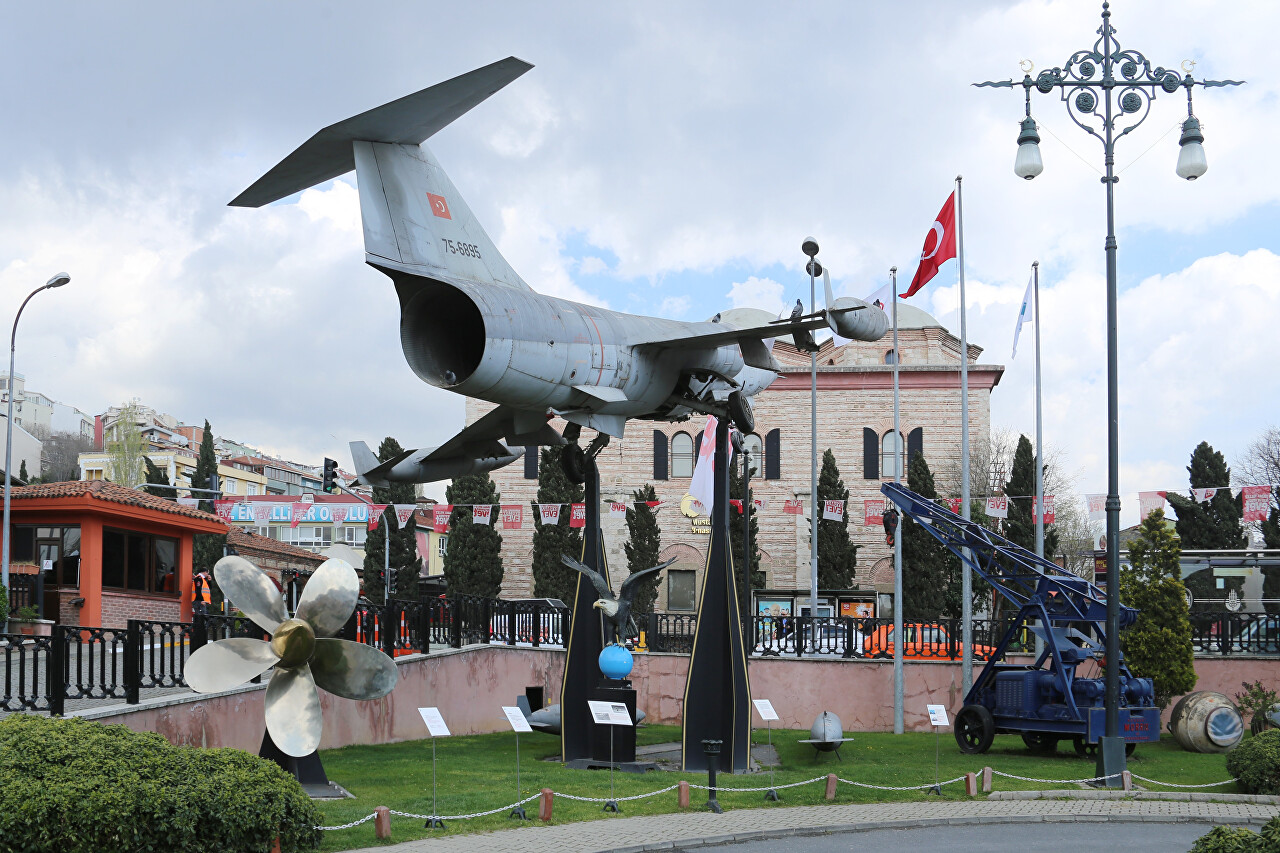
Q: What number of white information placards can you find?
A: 5